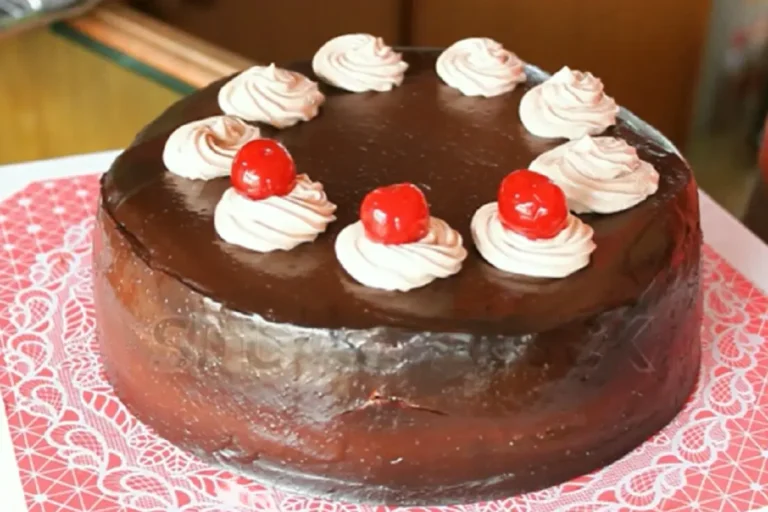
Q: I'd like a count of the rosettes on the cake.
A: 9